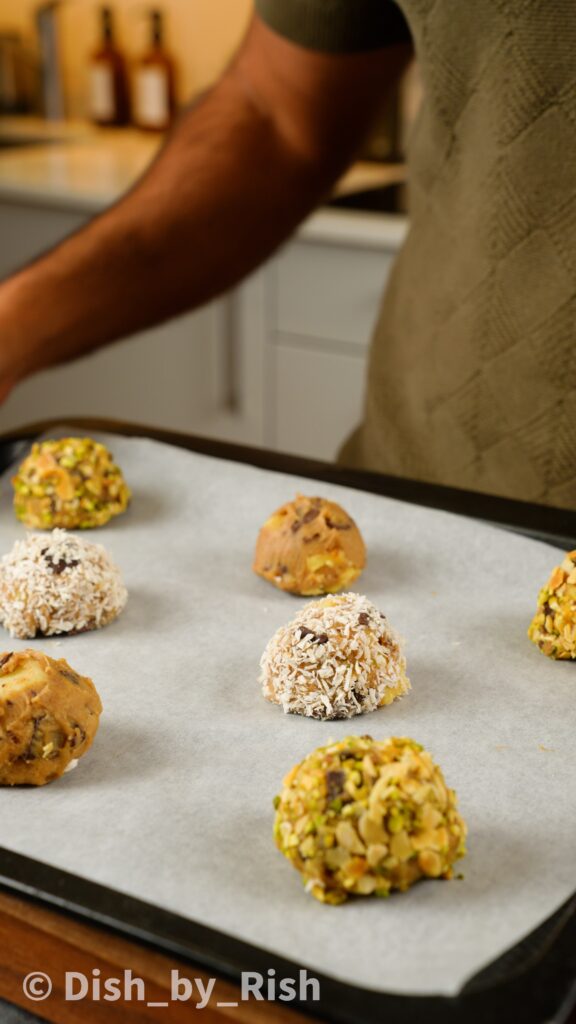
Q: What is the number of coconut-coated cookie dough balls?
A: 2